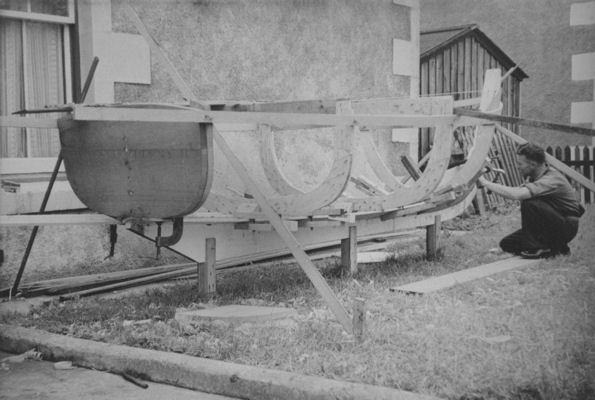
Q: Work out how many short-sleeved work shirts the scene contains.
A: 1